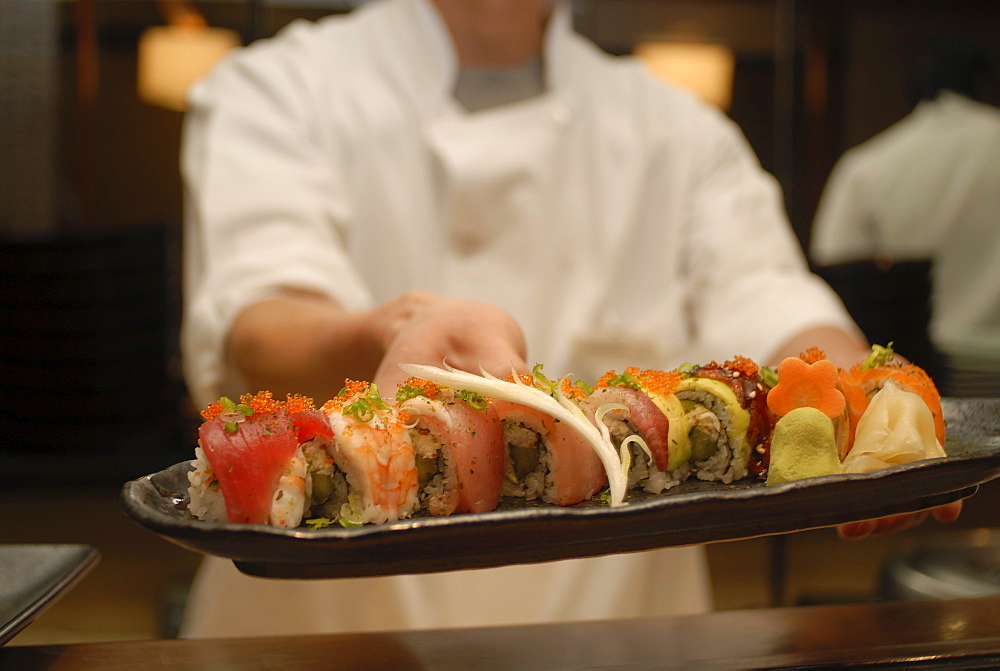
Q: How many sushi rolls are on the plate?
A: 8